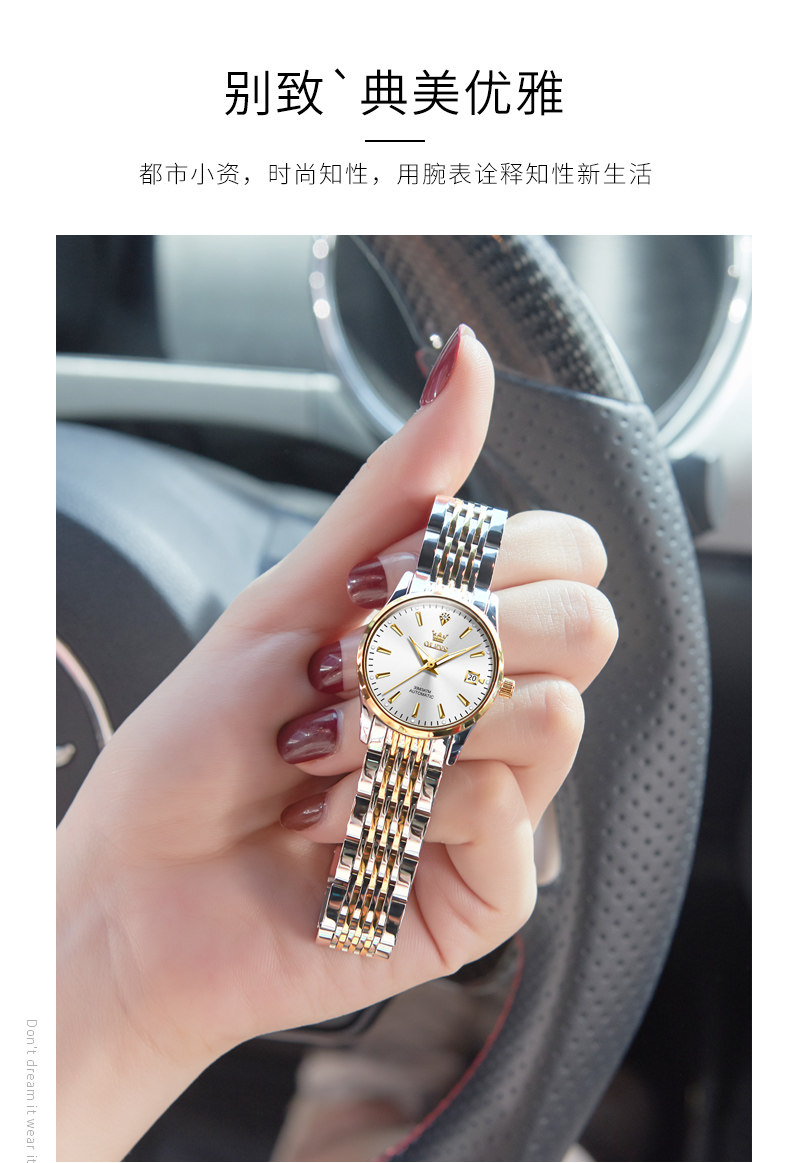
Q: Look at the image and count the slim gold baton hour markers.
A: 10